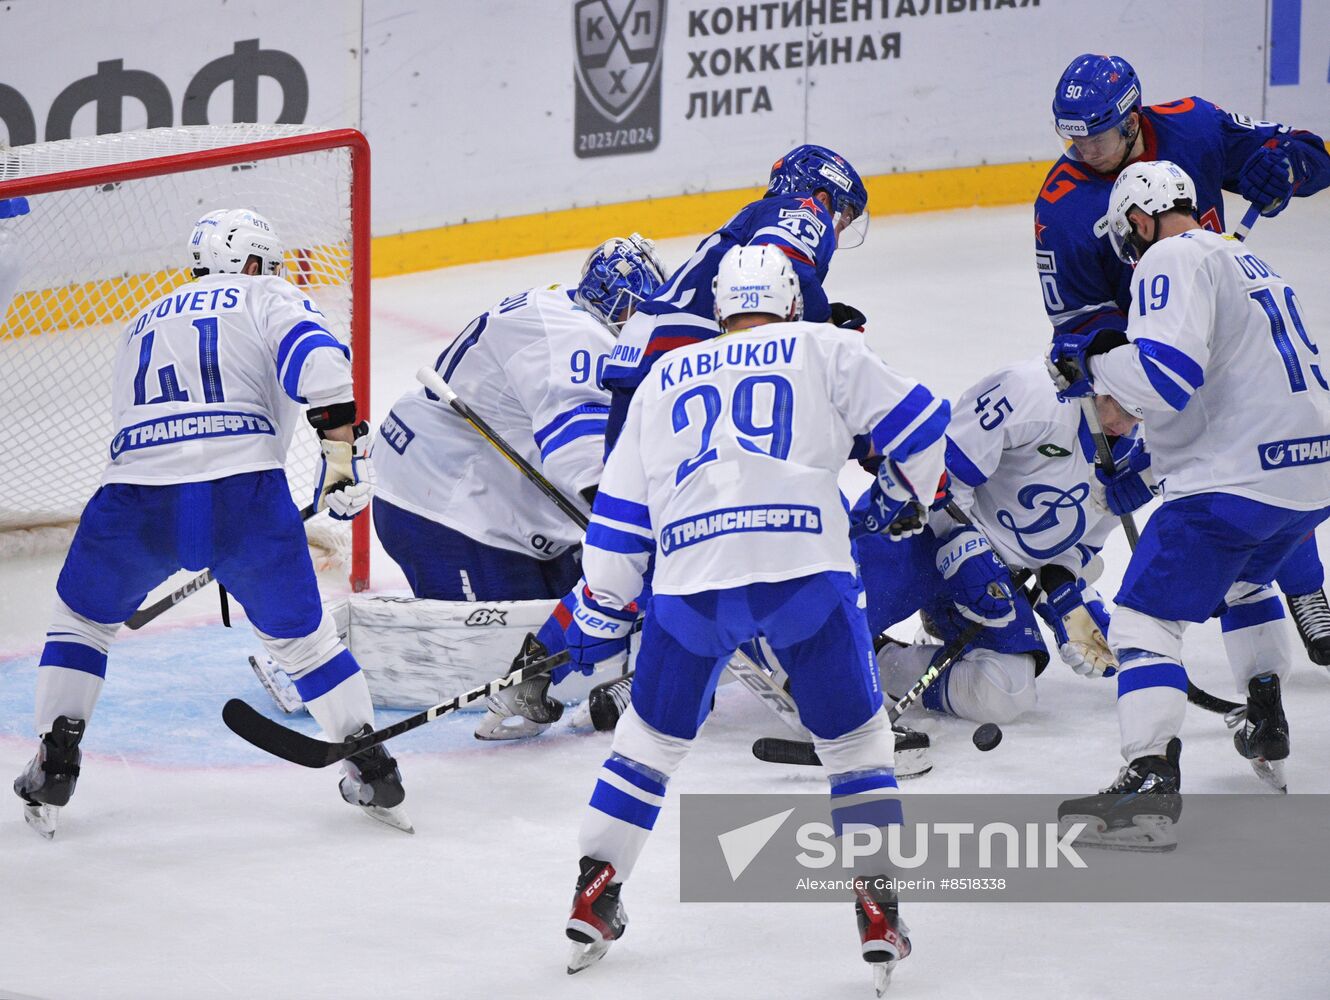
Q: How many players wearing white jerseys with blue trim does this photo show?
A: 5